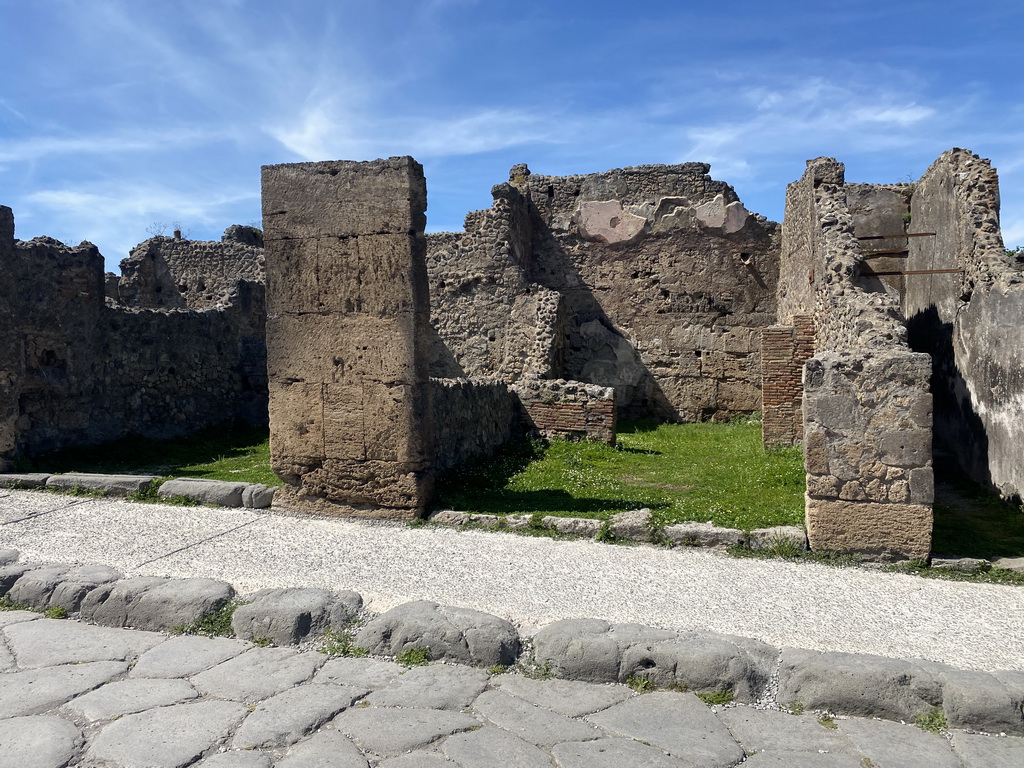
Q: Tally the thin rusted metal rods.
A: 3